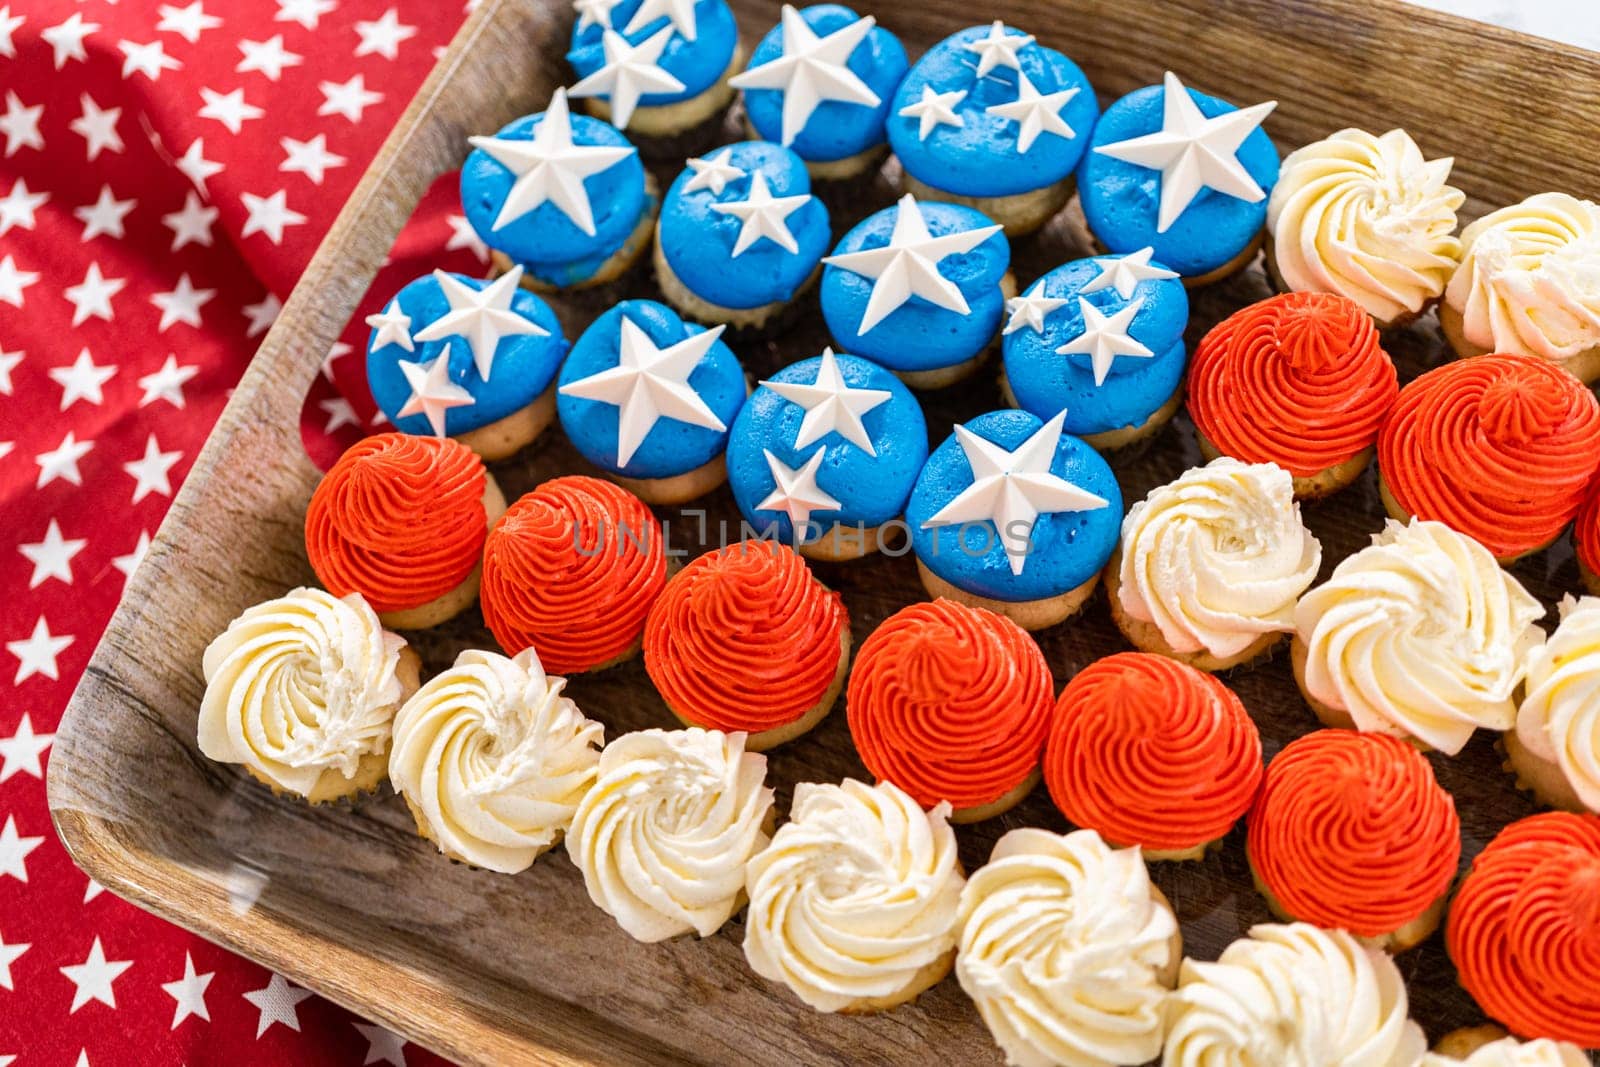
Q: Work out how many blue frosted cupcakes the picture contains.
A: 12